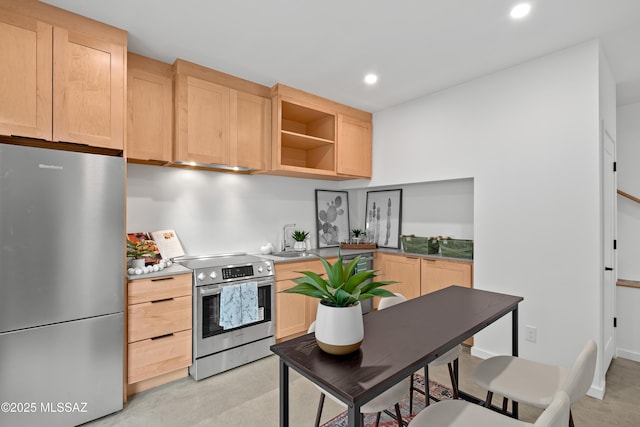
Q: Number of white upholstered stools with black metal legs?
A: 4